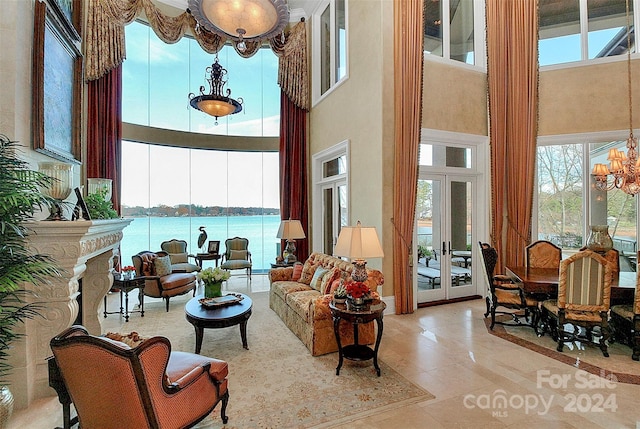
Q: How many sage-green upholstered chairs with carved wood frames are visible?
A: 2